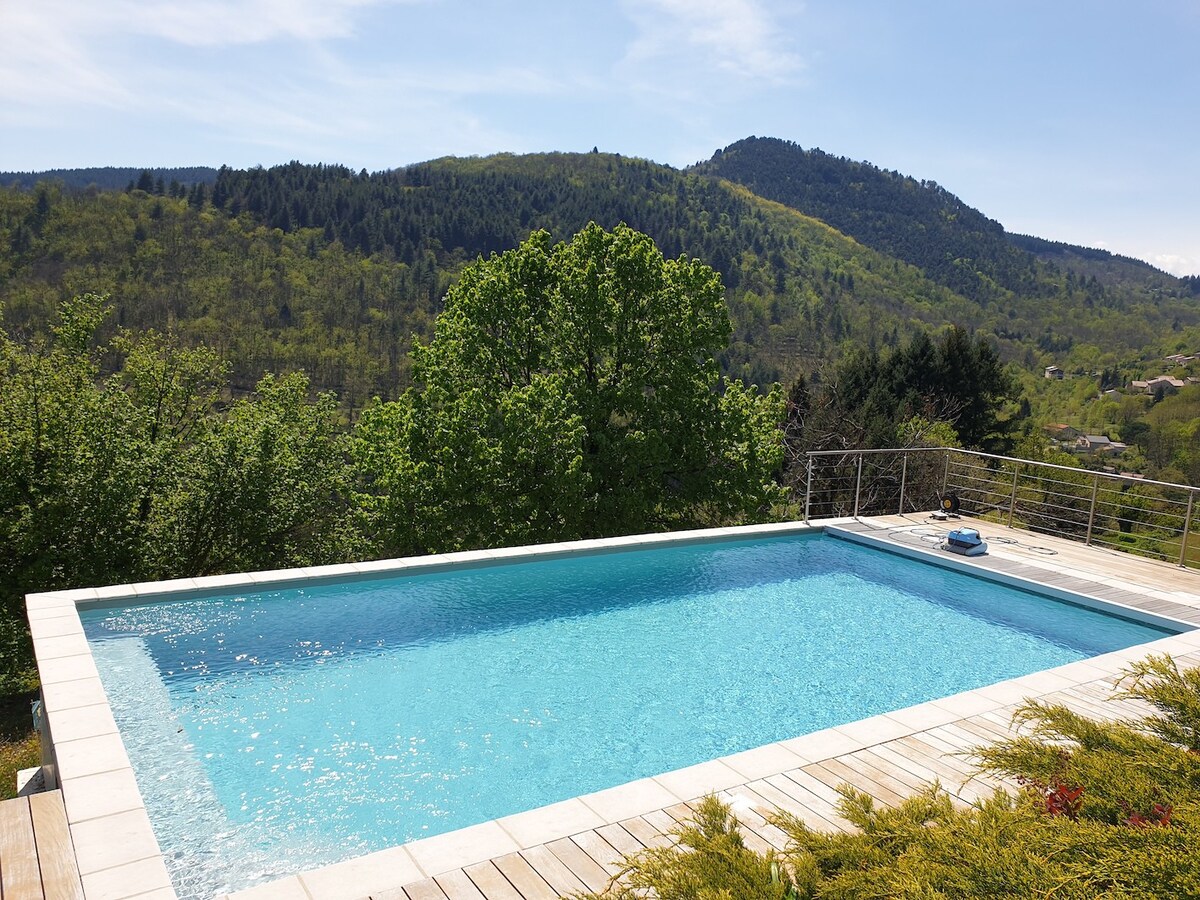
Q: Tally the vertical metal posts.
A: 7